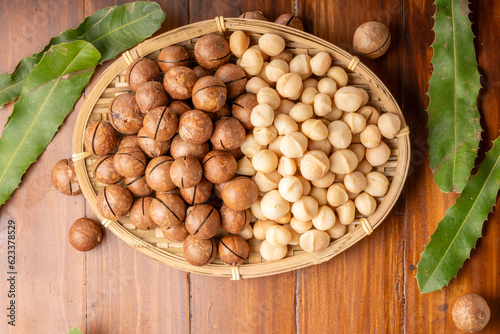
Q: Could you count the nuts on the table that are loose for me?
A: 6